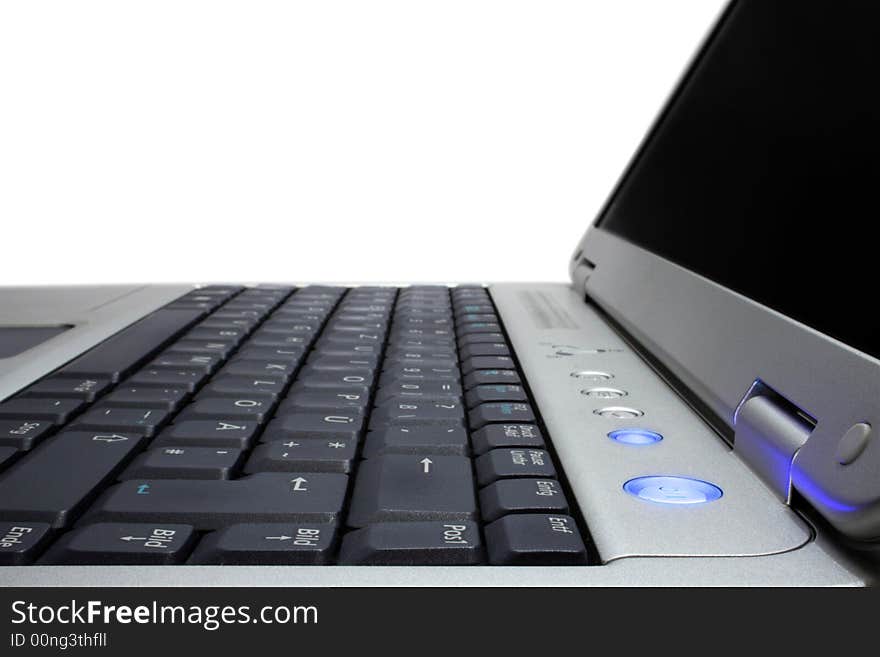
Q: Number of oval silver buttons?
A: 3